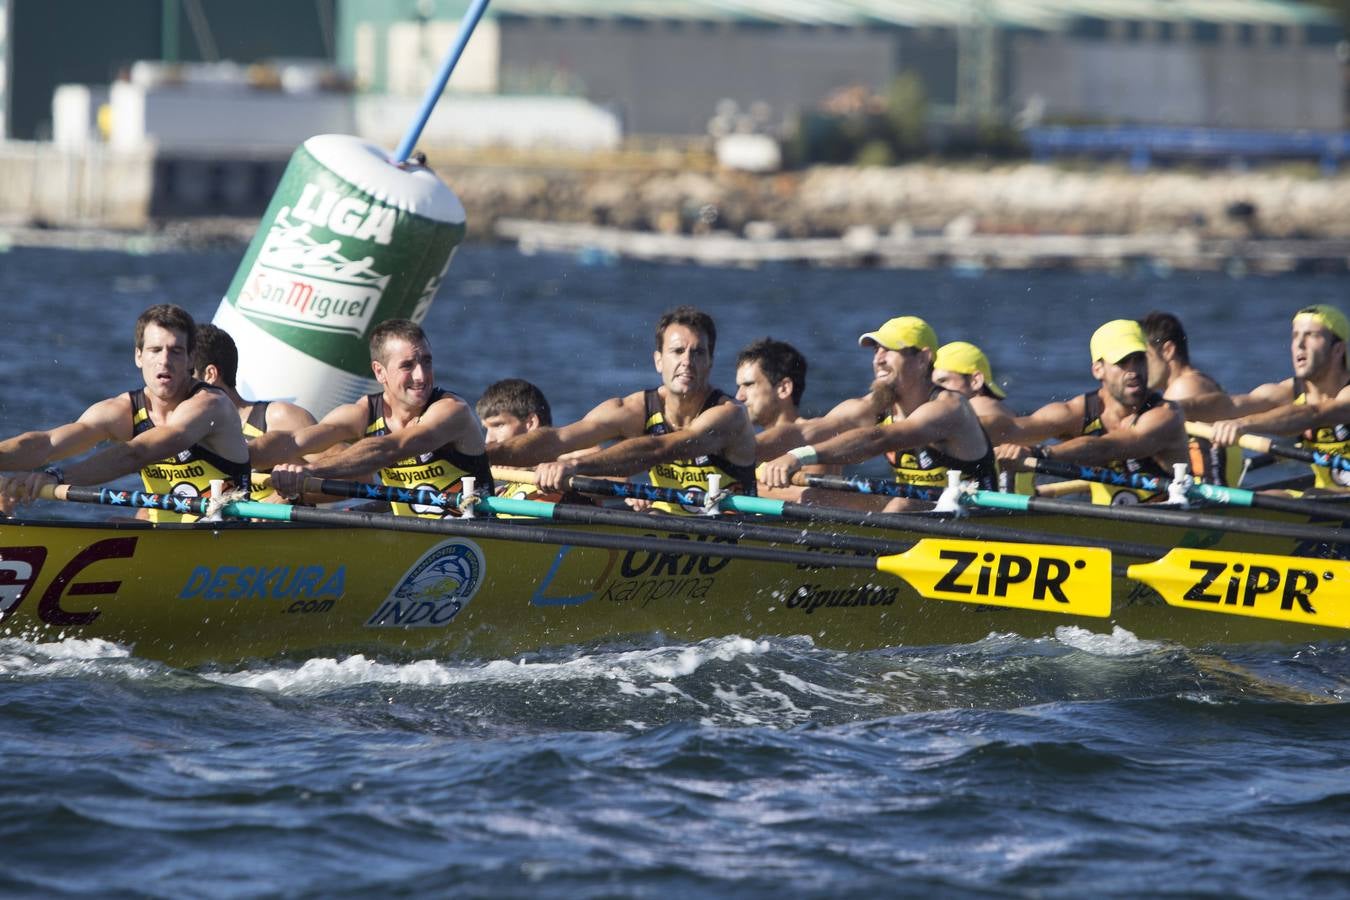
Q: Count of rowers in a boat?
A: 11